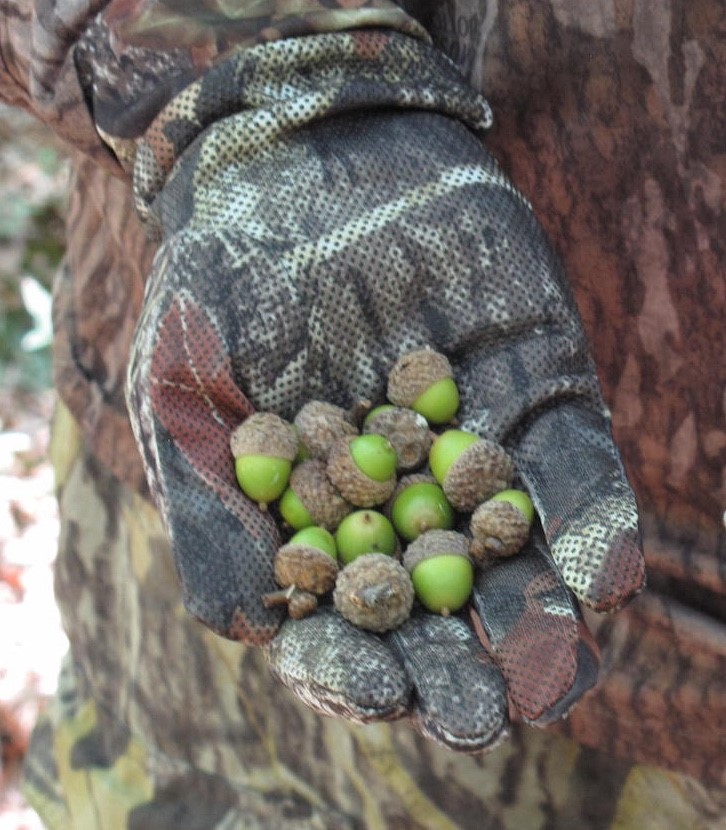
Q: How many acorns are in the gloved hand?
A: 13